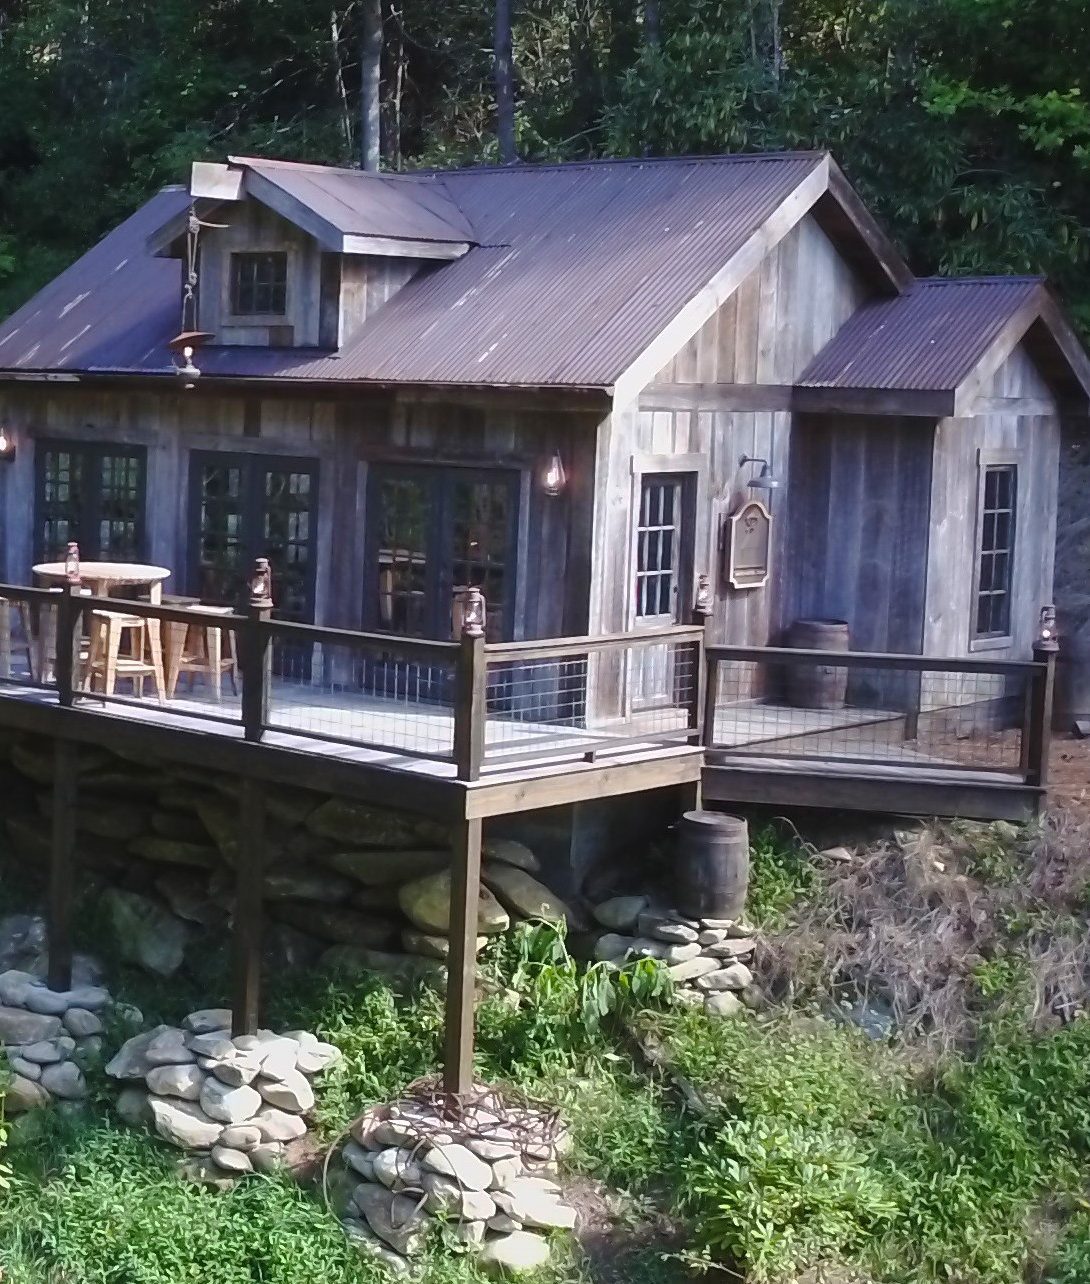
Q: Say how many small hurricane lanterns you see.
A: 5